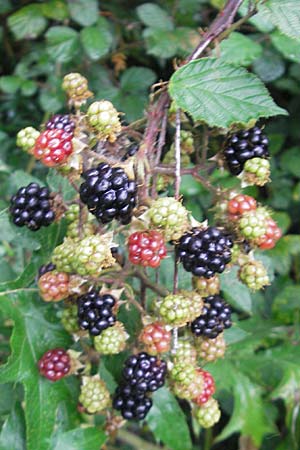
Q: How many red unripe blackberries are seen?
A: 8